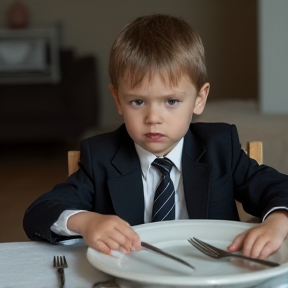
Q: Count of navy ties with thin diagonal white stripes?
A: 1